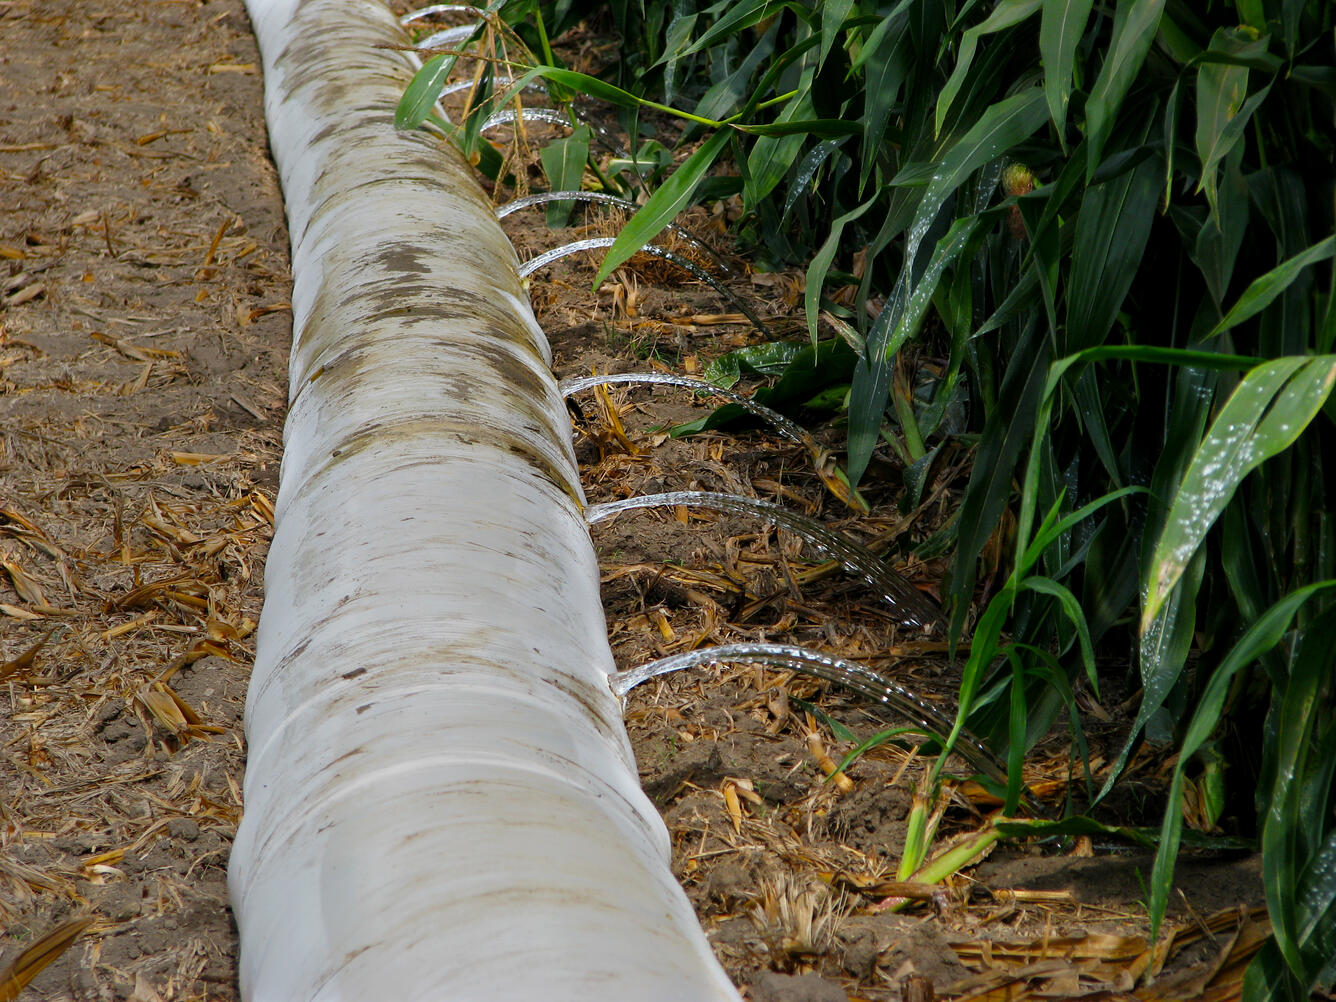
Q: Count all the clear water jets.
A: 9